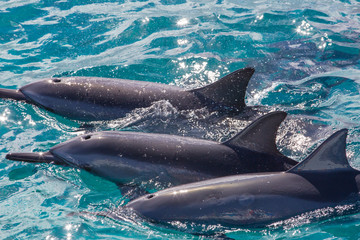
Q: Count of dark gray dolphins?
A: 3